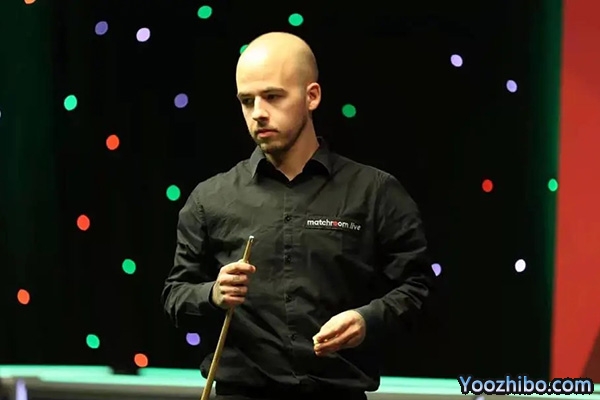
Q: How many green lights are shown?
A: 9